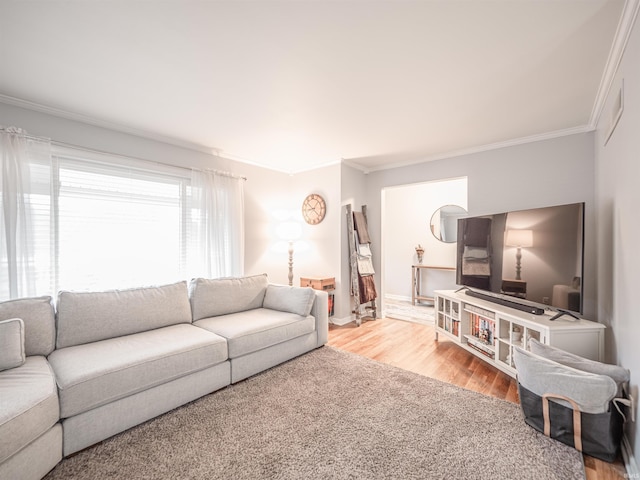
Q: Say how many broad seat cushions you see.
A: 3